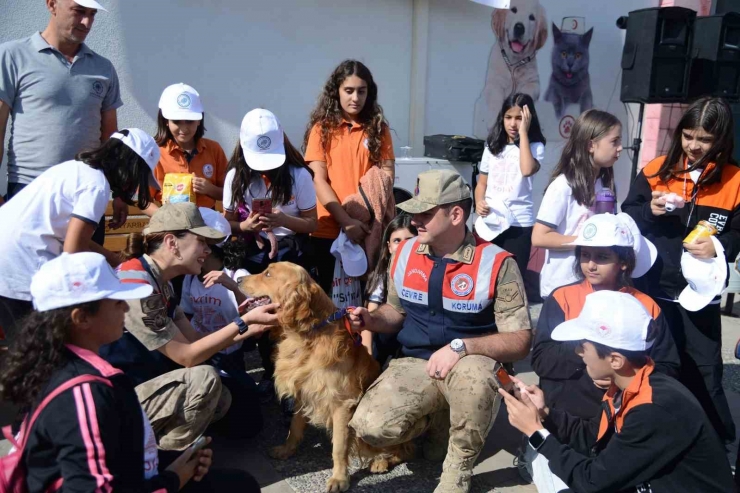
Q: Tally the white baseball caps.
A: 12